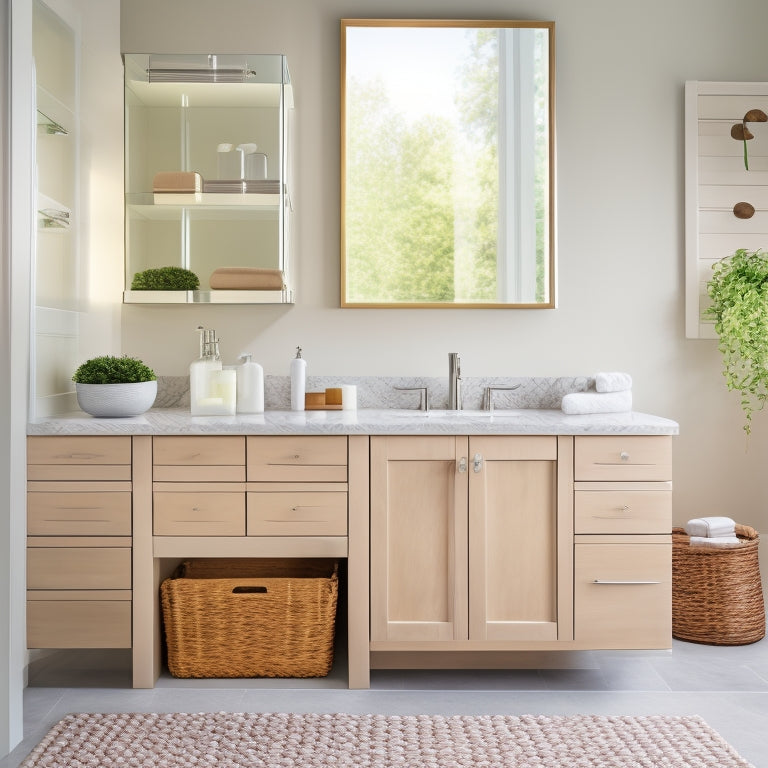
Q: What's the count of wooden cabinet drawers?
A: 11